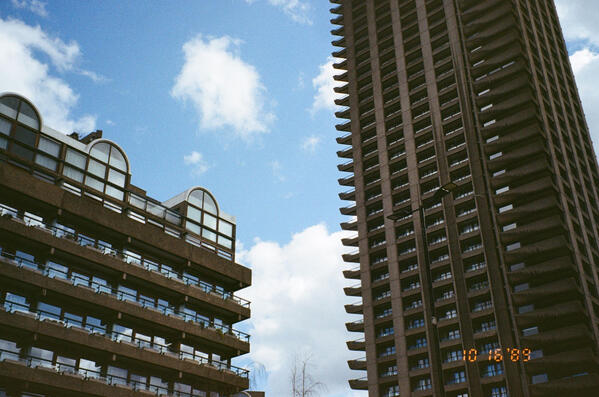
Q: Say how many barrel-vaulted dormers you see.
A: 3